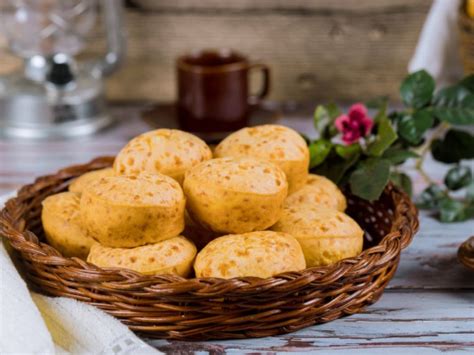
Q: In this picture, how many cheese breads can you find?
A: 10